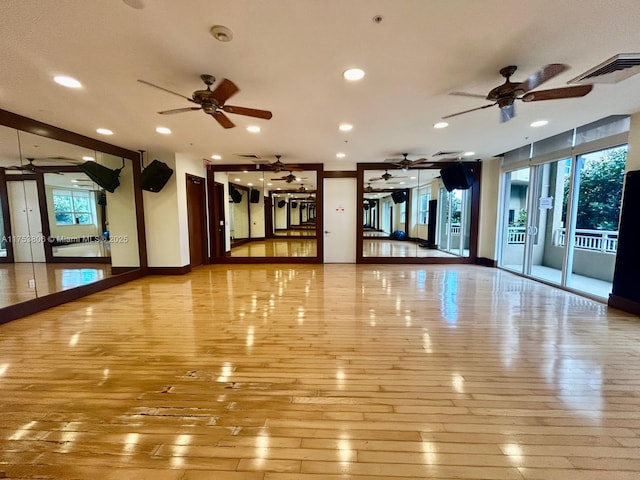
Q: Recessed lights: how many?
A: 11